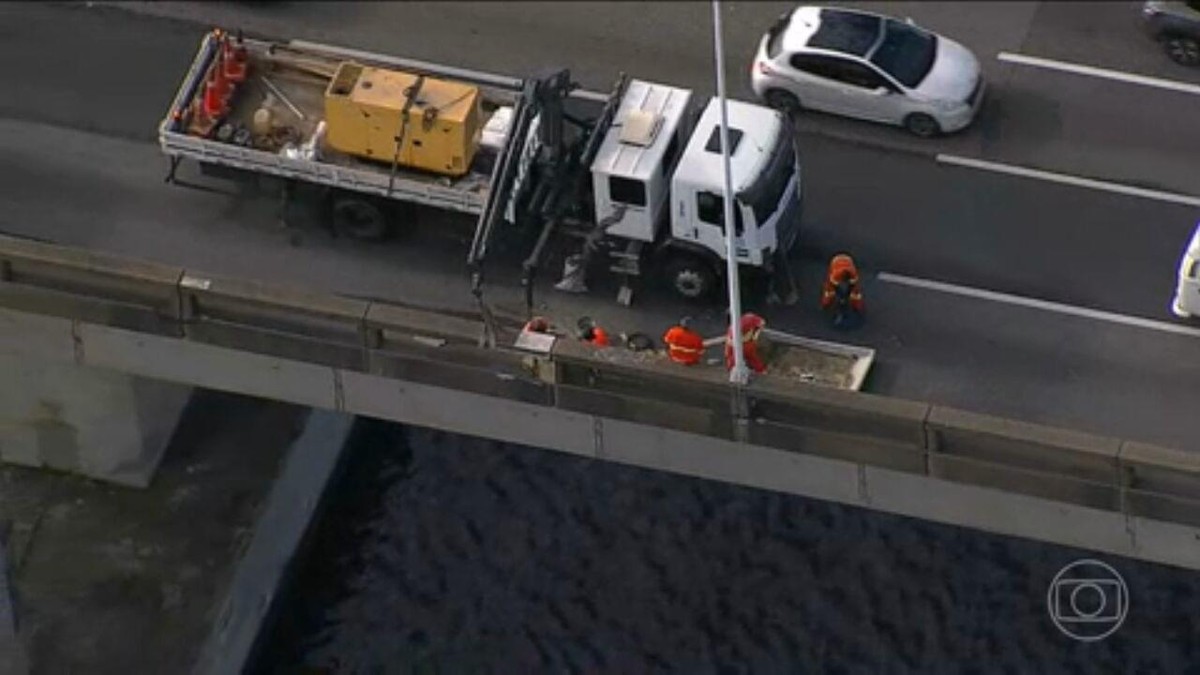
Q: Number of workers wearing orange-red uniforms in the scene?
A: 5